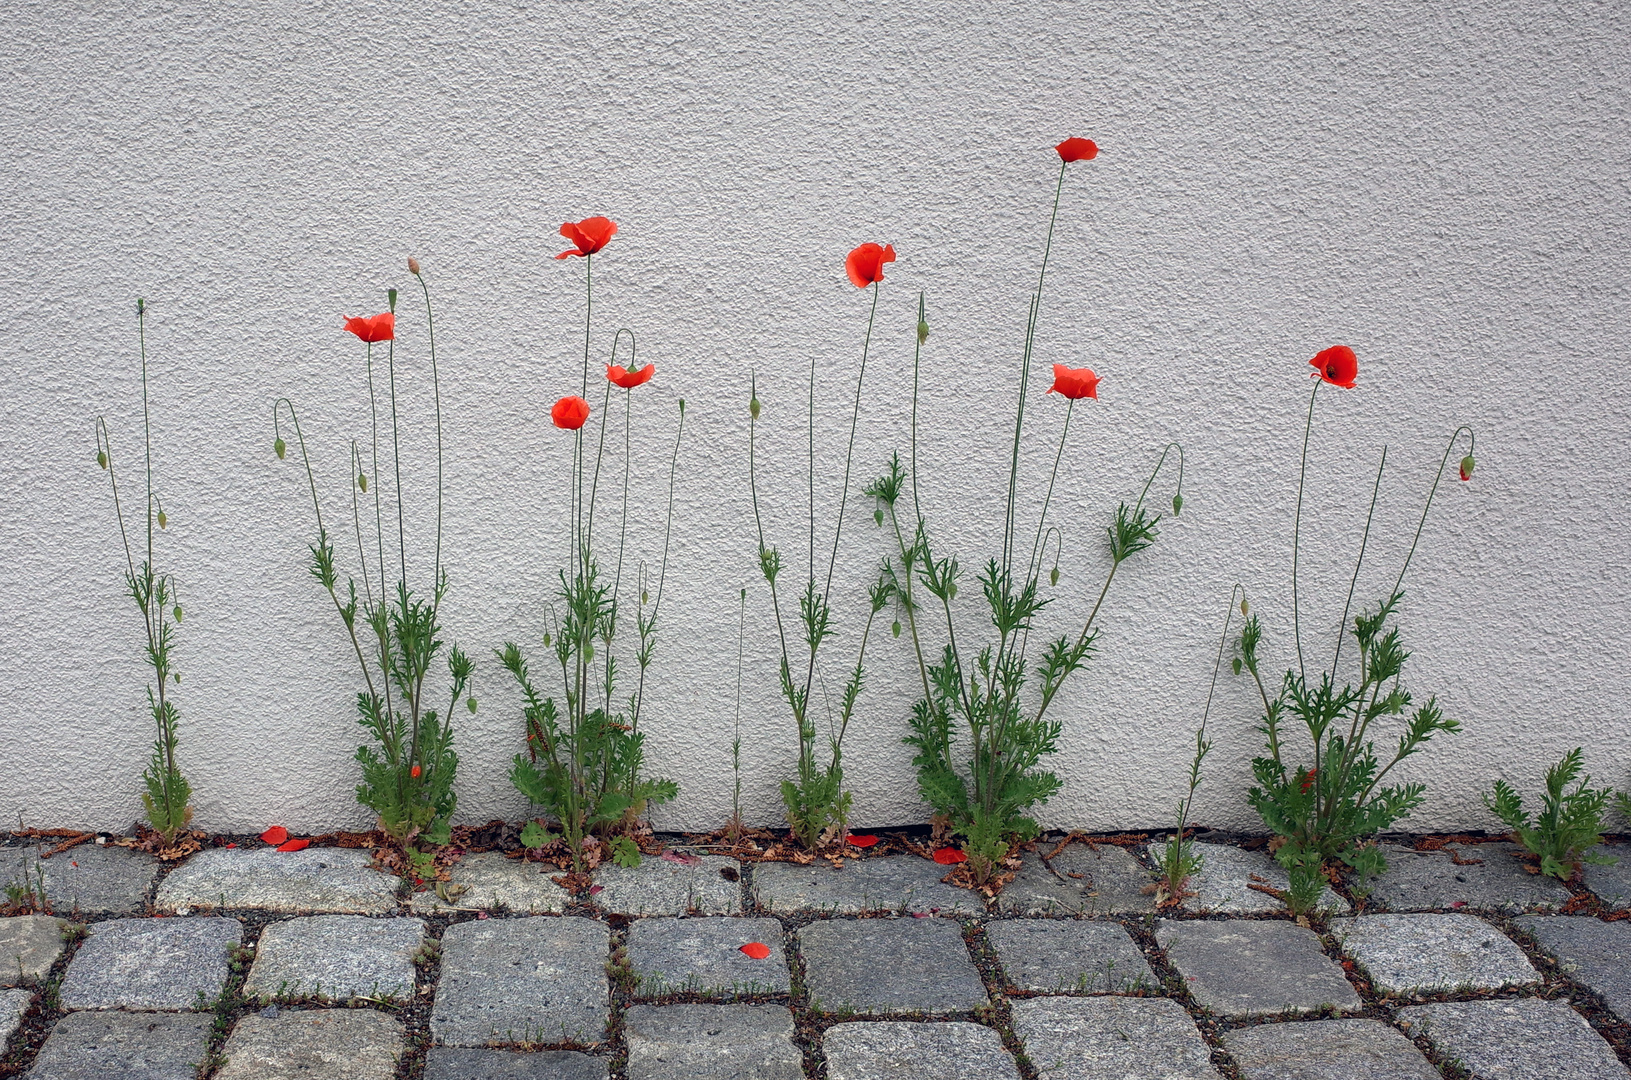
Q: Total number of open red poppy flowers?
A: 8